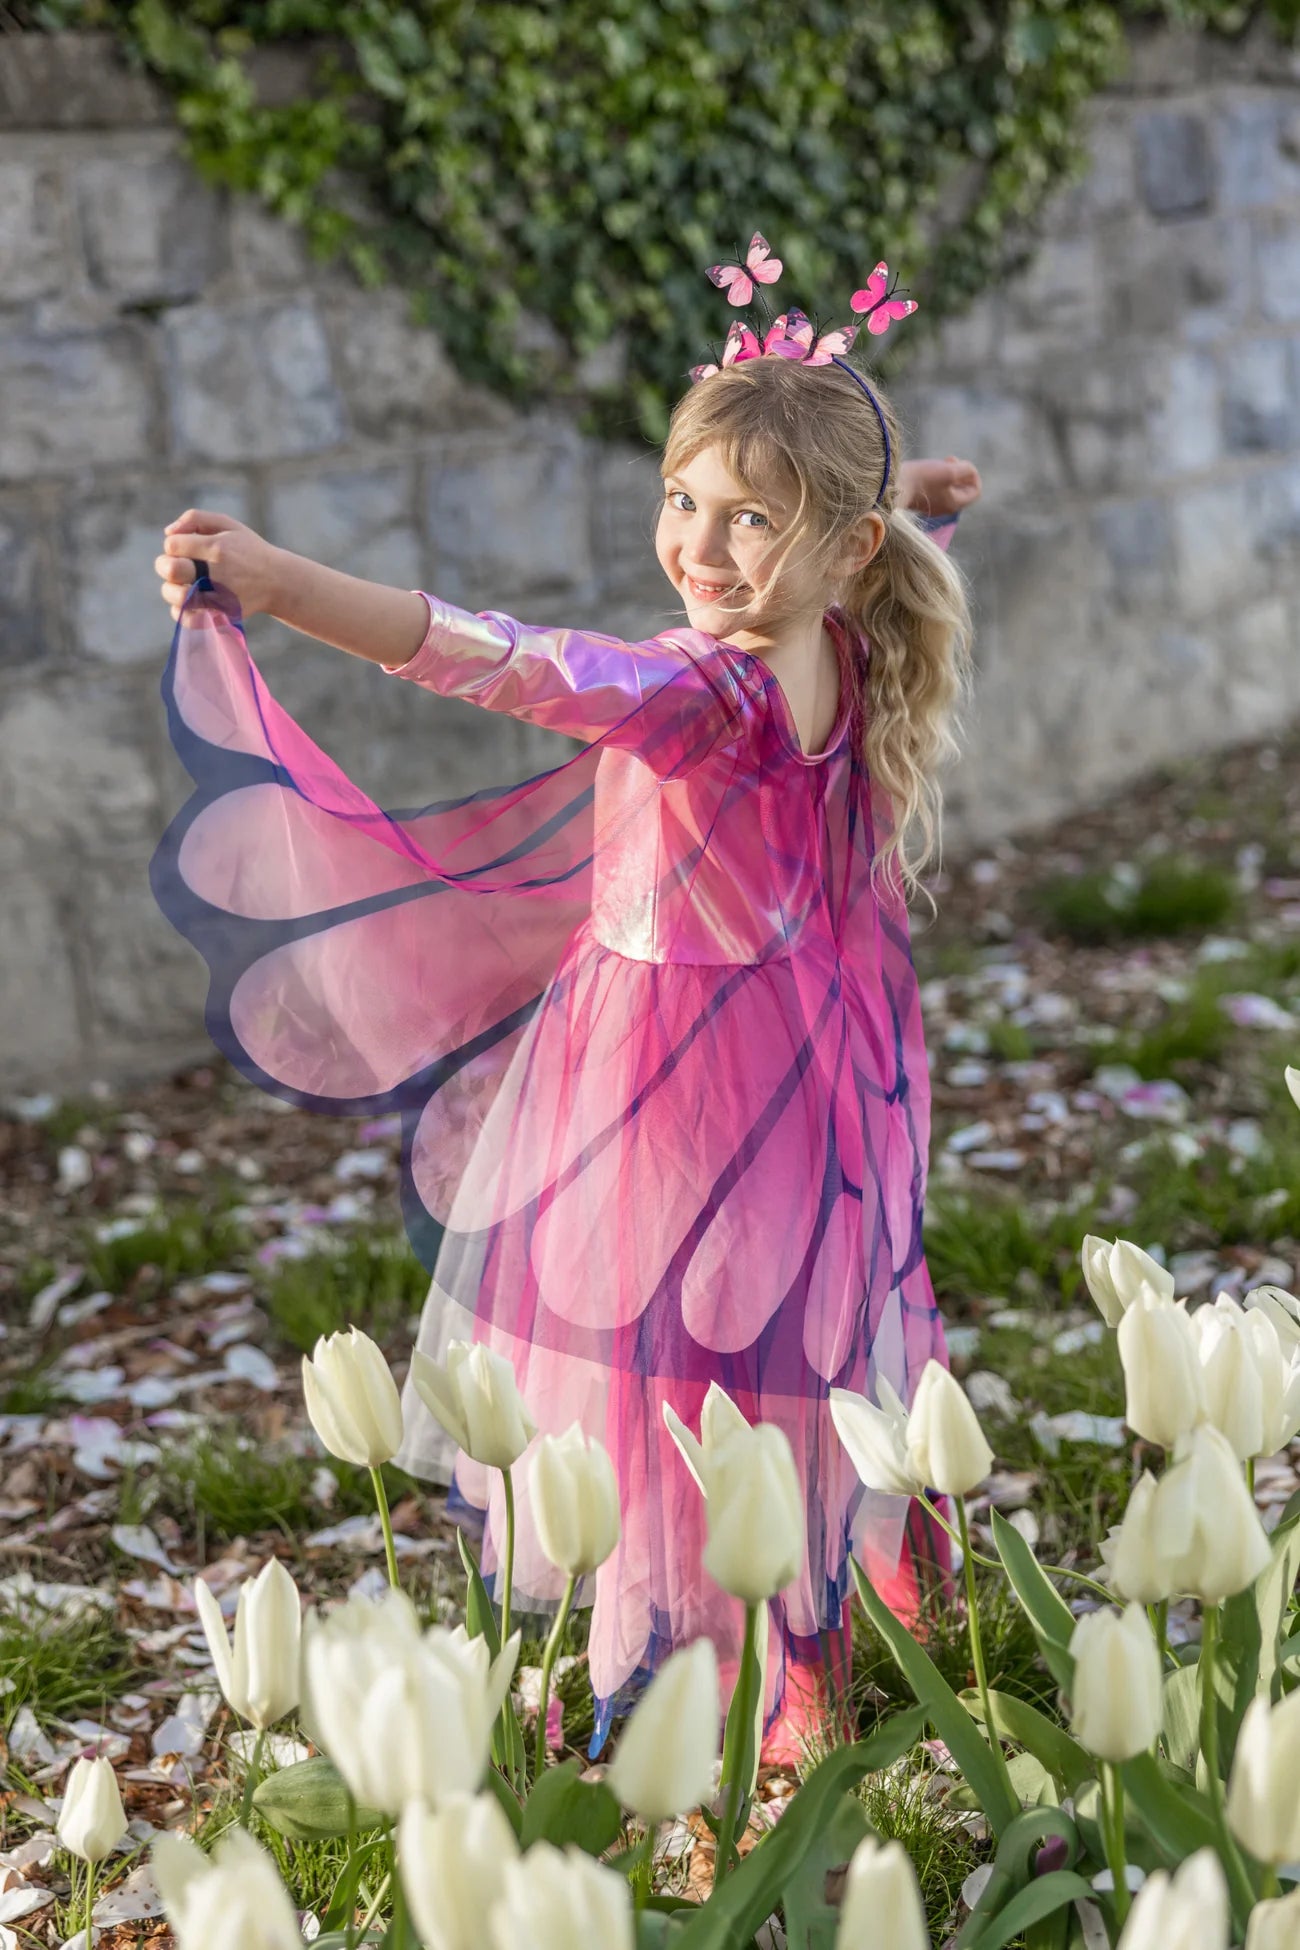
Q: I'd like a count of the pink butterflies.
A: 5